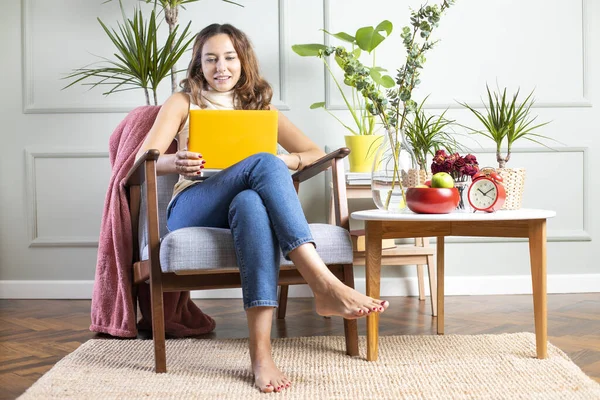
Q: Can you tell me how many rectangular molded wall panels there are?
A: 4